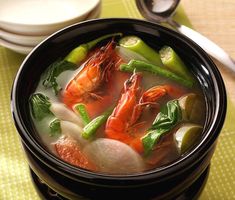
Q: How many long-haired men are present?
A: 0